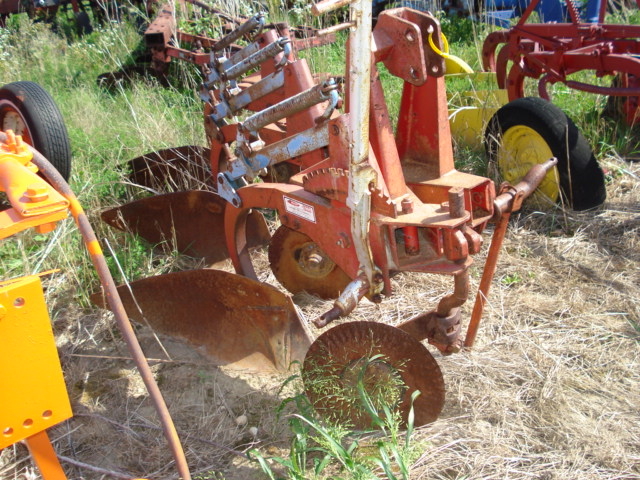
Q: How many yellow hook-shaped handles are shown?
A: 1